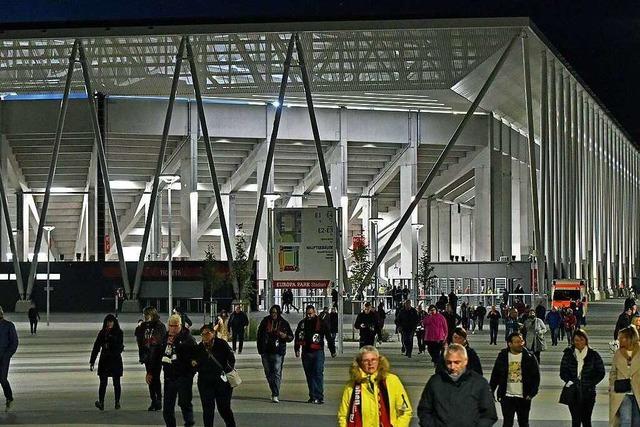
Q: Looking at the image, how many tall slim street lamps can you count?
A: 5